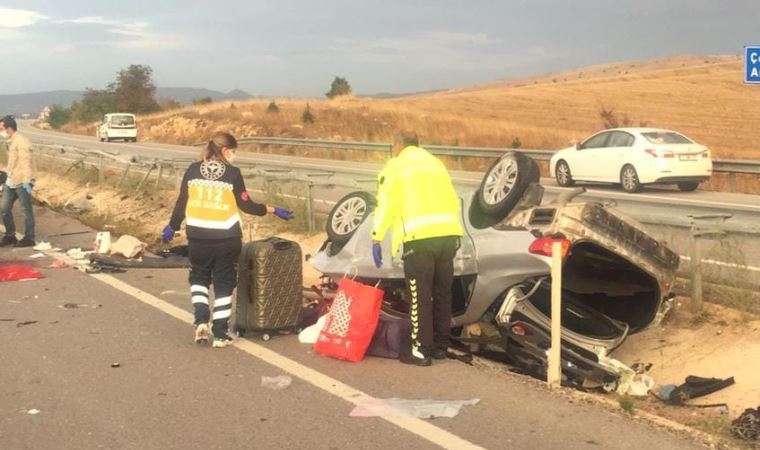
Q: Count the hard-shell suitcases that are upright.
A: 1